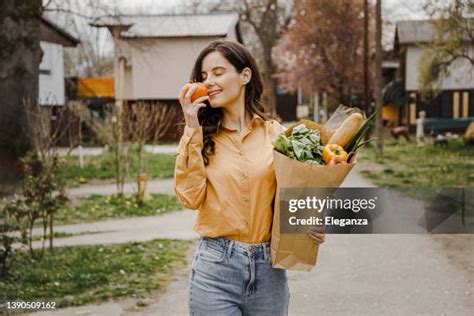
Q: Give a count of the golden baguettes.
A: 1